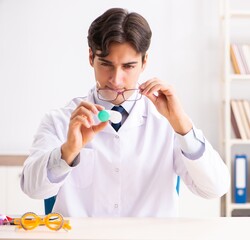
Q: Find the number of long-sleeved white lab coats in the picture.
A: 1